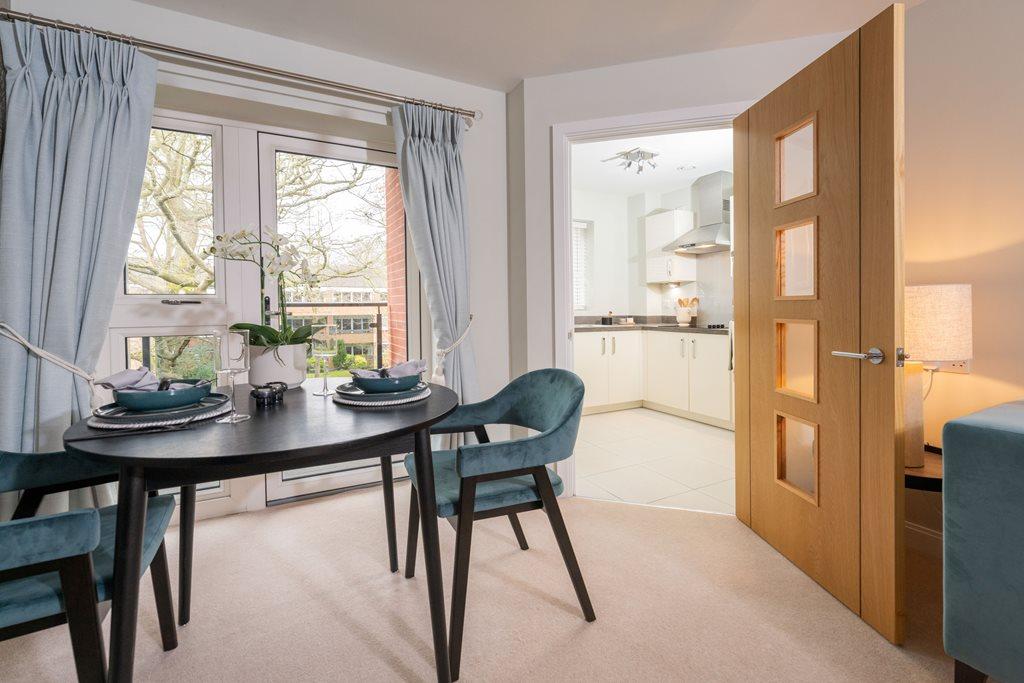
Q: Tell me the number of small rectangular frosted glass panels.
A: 4